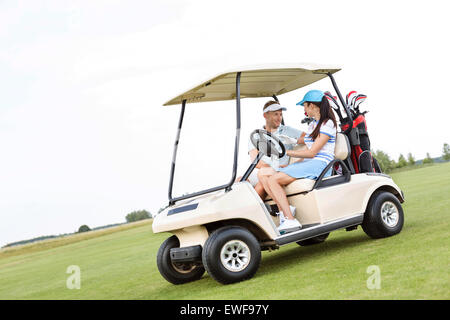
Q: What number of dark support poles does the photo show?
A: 4